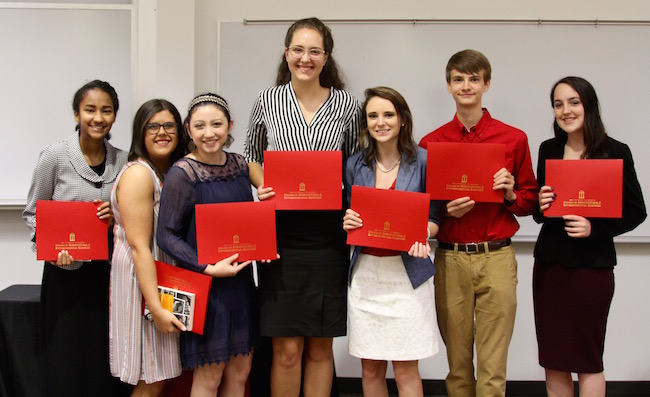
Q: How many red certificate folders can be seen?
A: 7